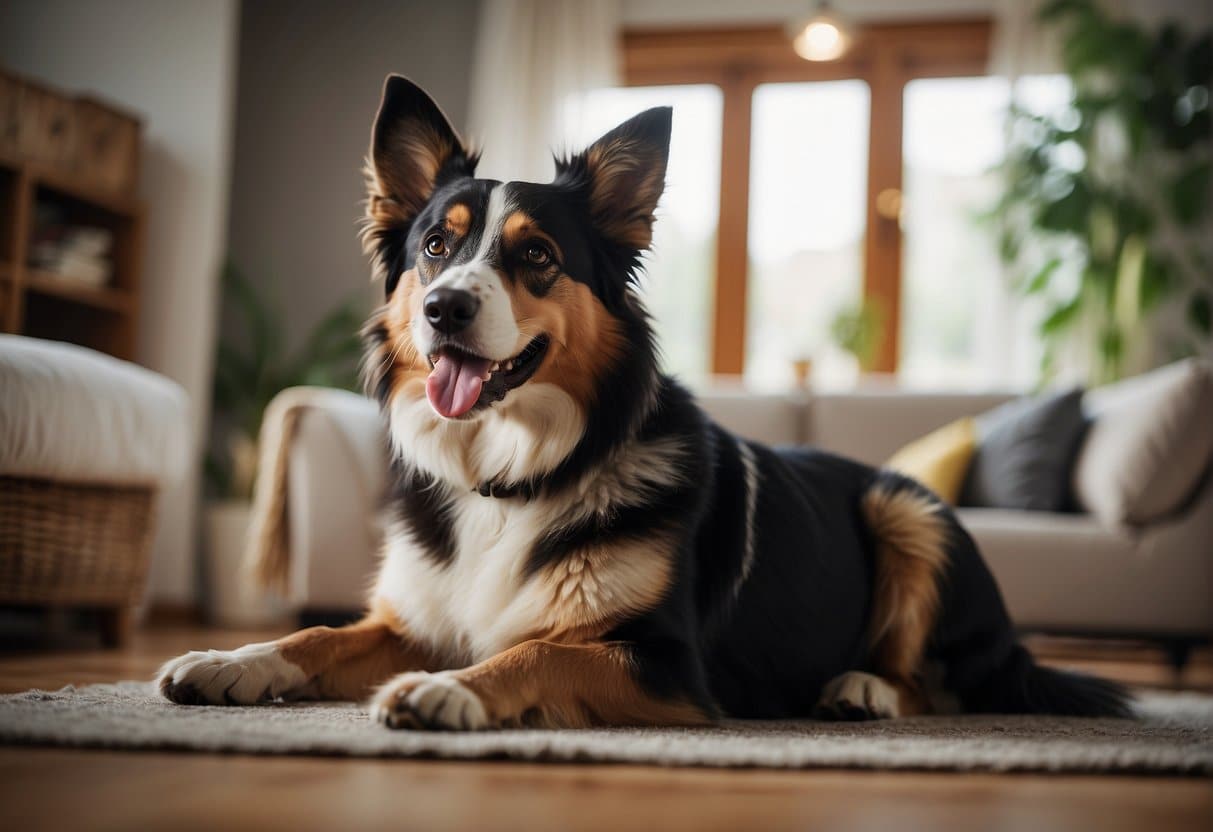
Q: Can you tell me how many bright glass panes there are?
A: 3